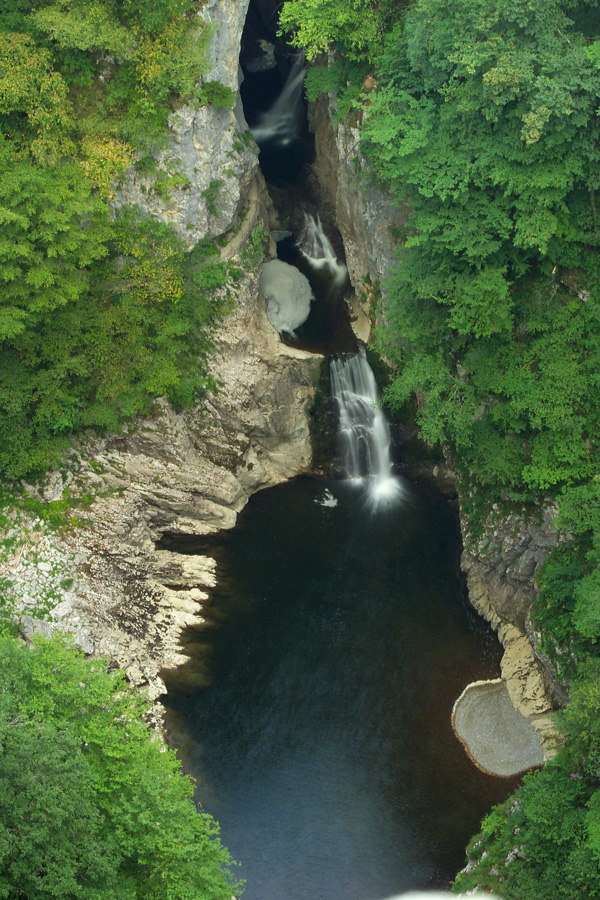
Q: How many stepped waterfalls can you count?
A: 3